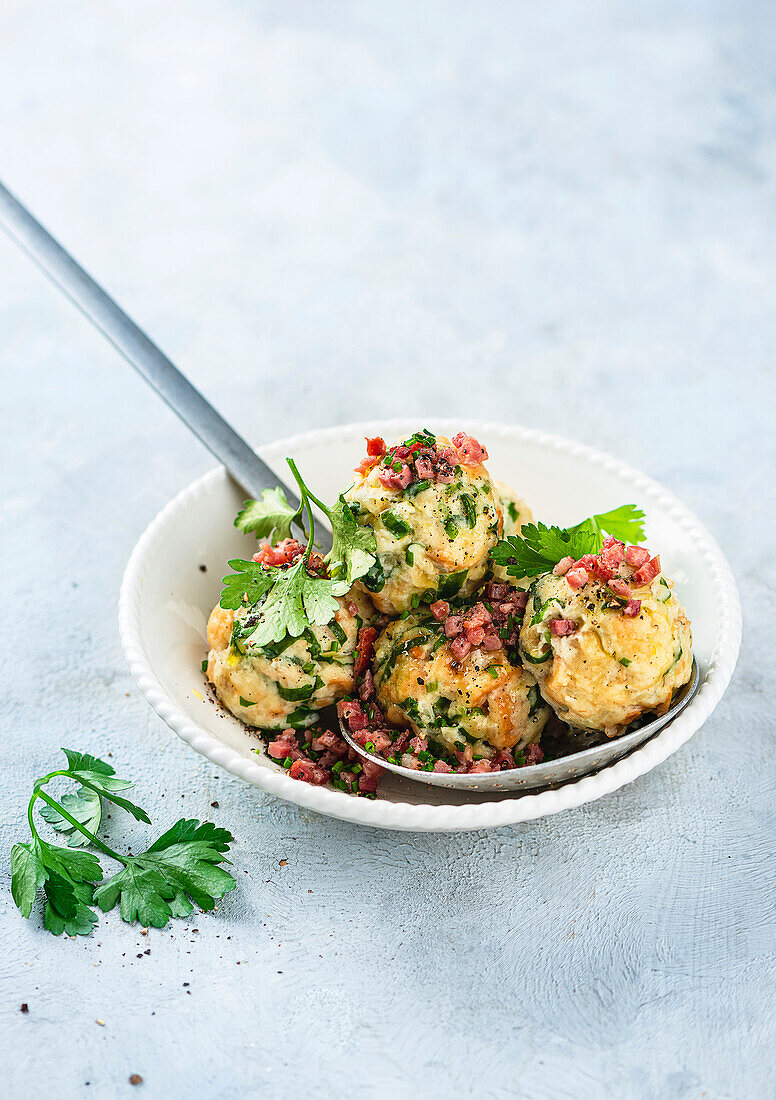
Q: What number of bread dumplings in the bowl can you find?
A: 5